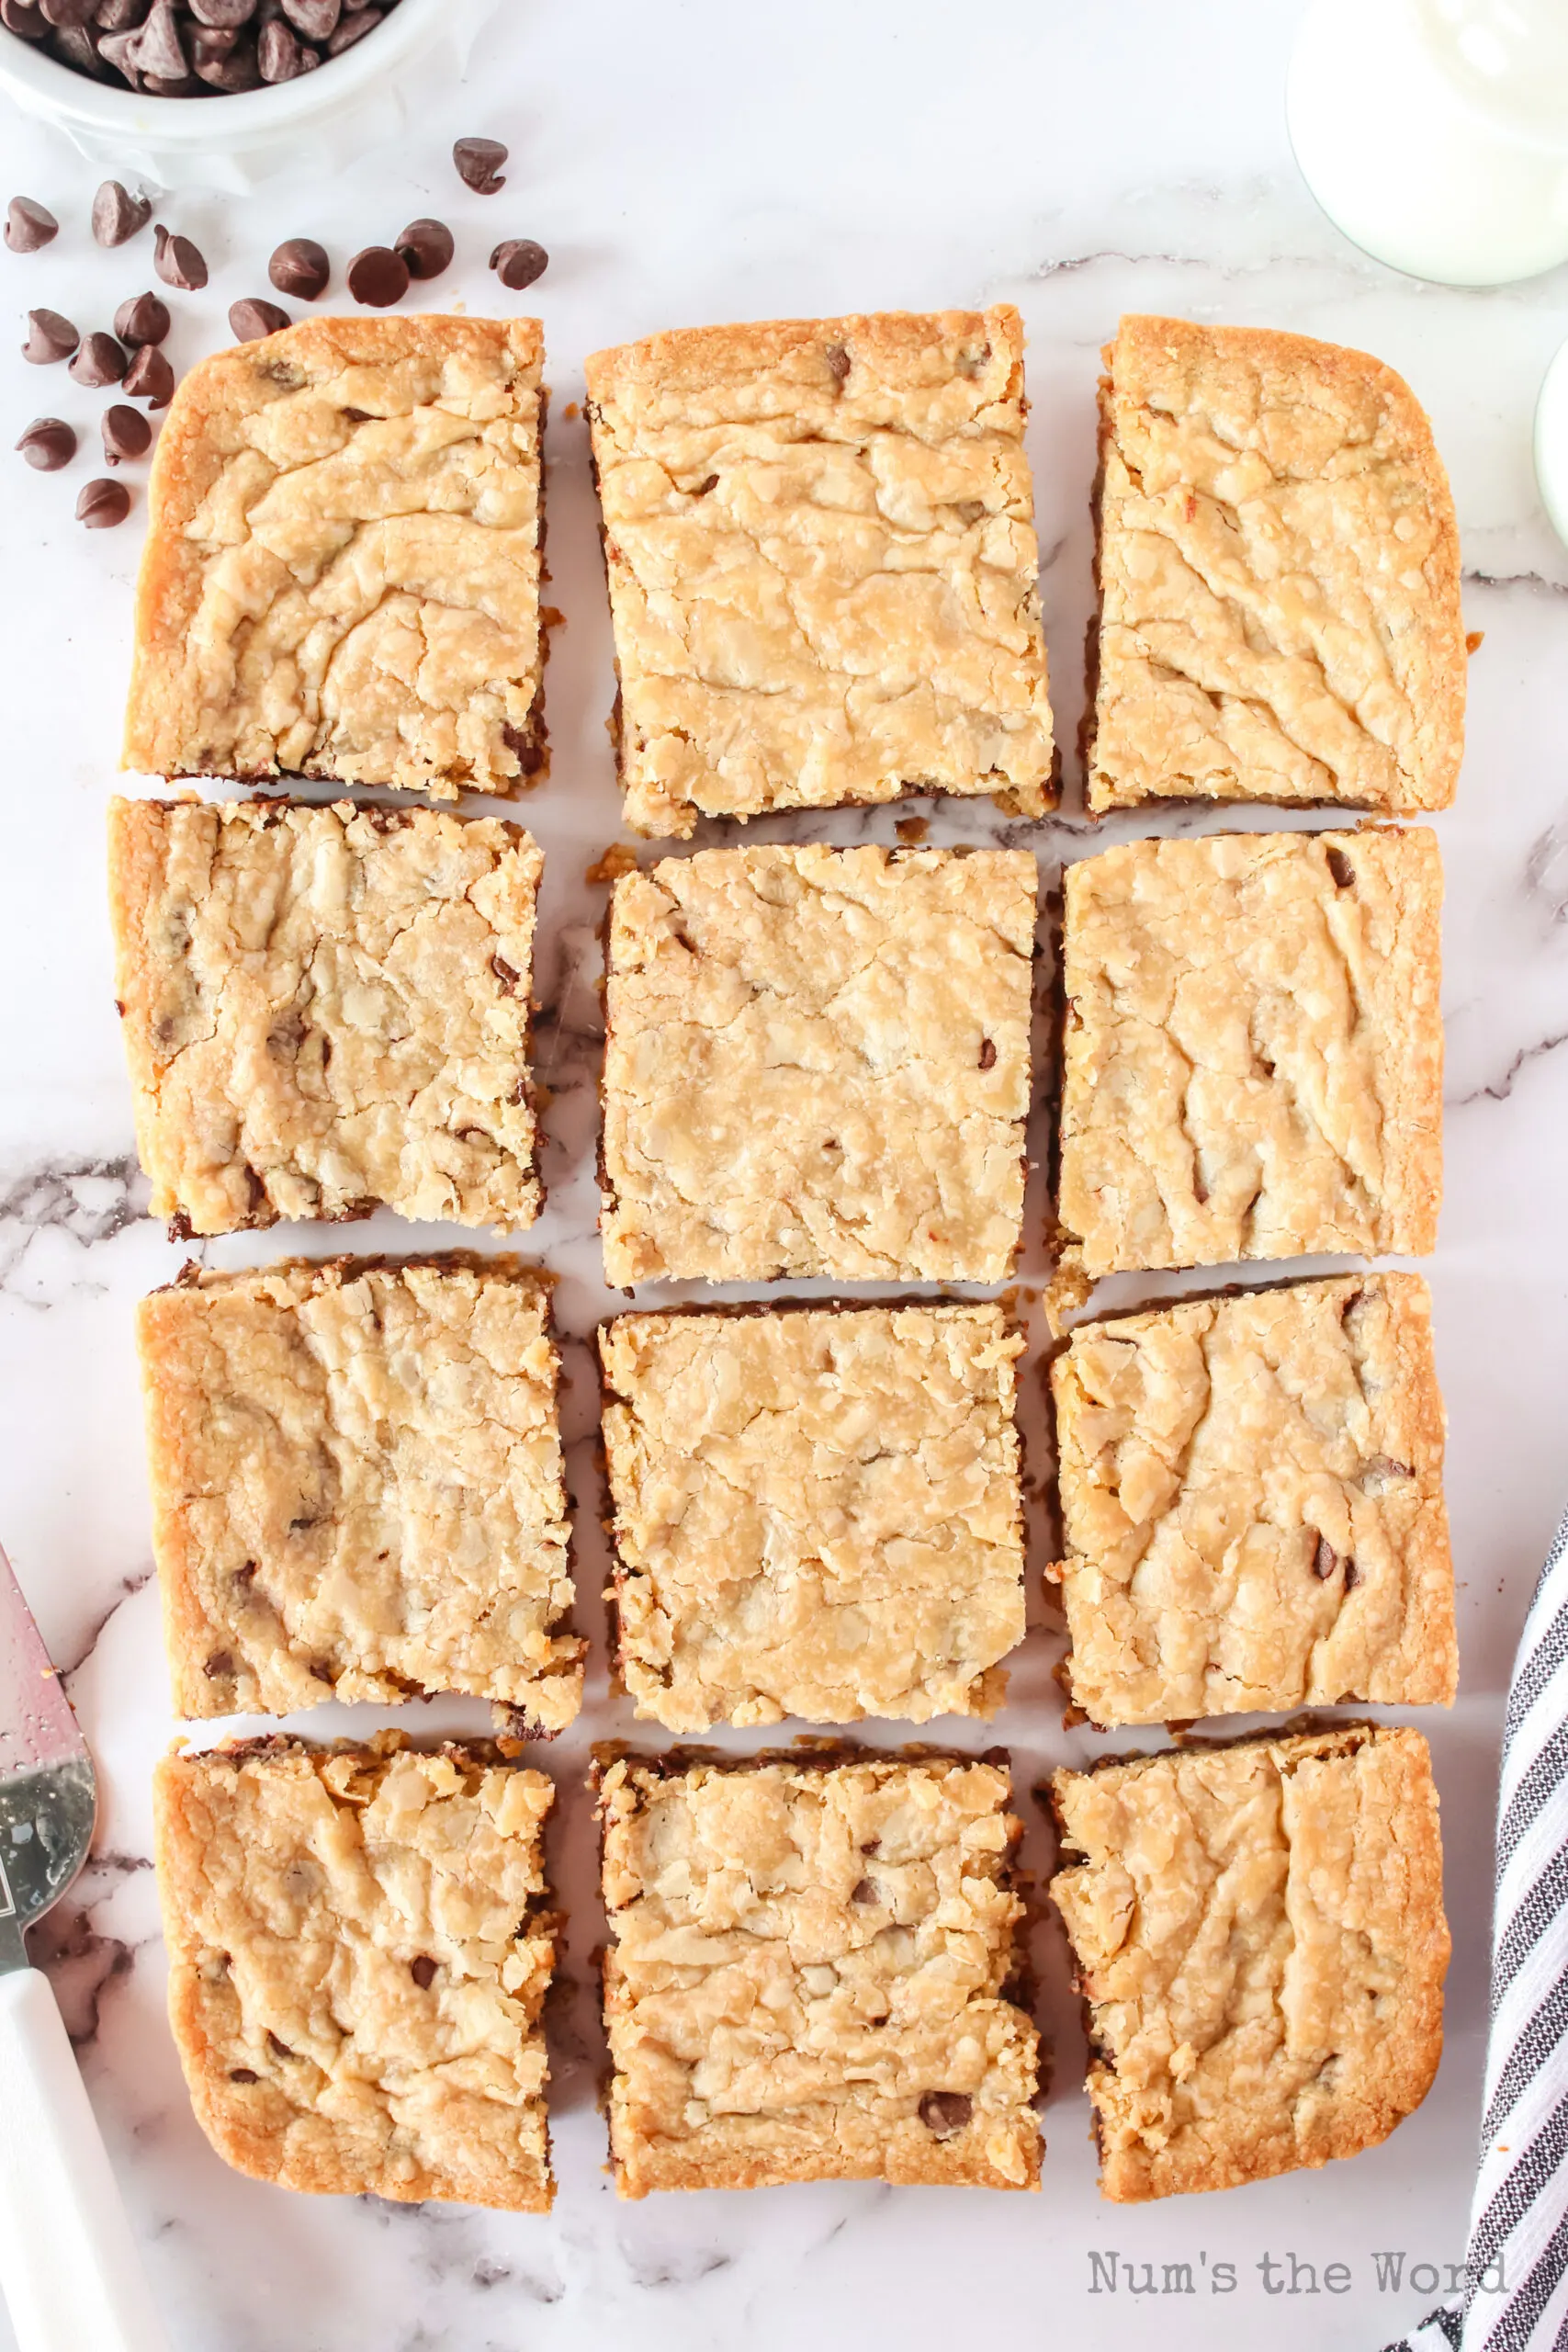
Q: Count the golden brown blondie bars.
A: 12